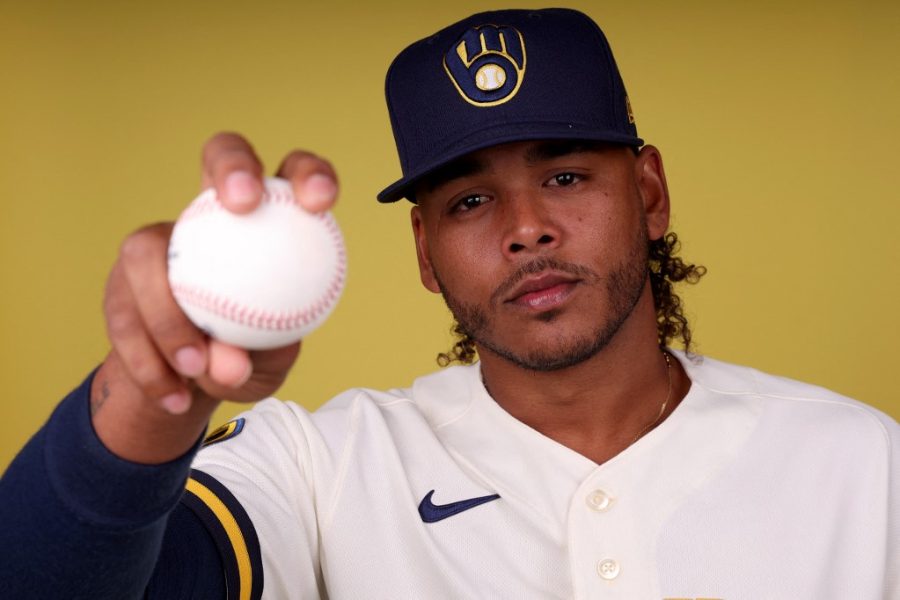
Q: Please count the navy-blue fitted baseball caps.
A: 1